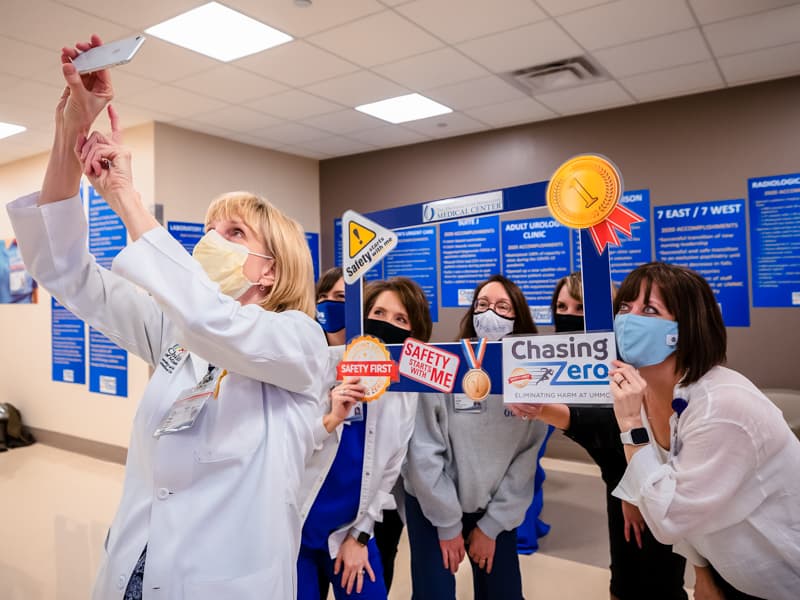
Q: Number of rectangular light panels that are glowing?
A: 3